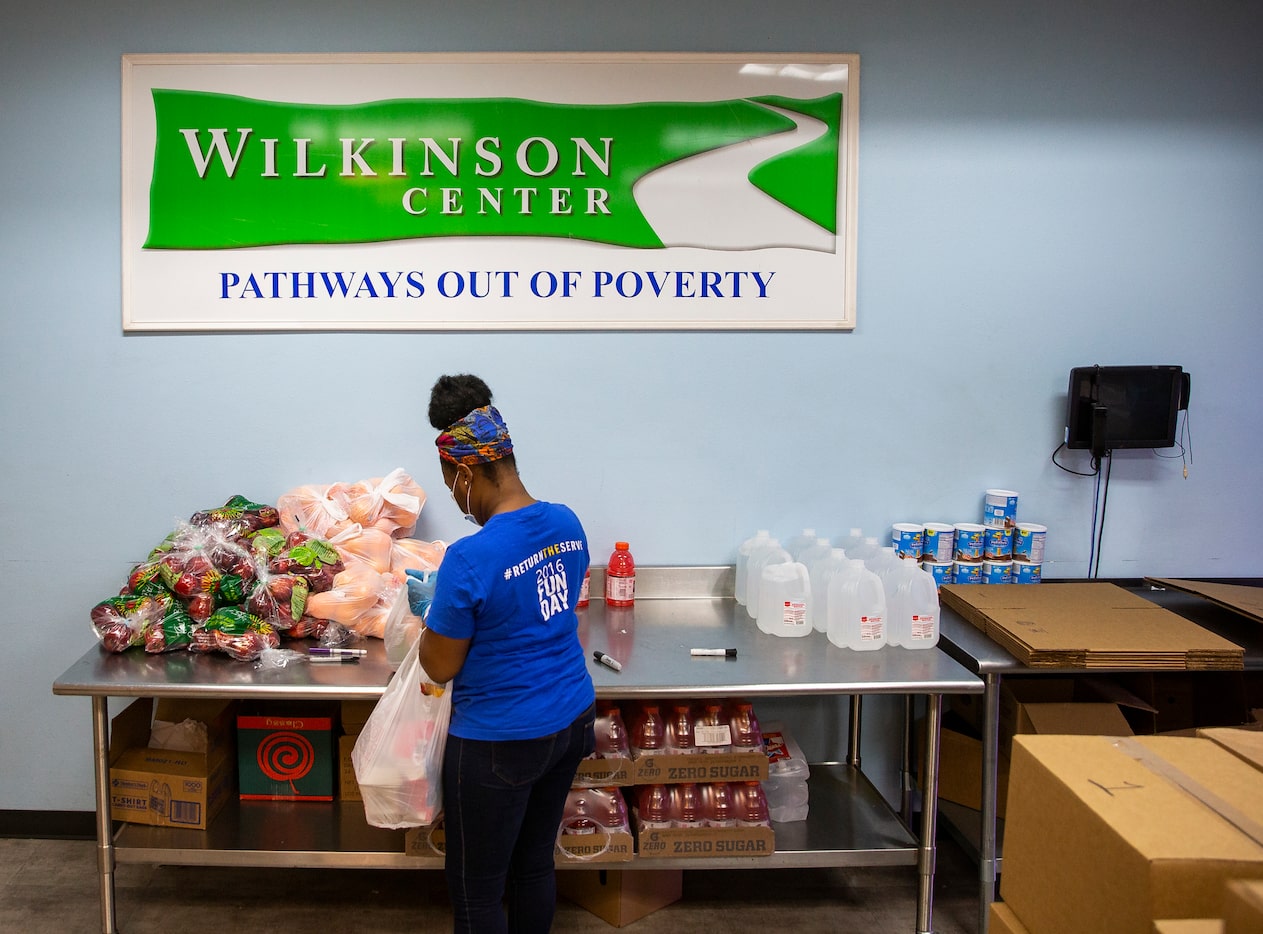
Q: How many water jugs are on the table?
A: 11